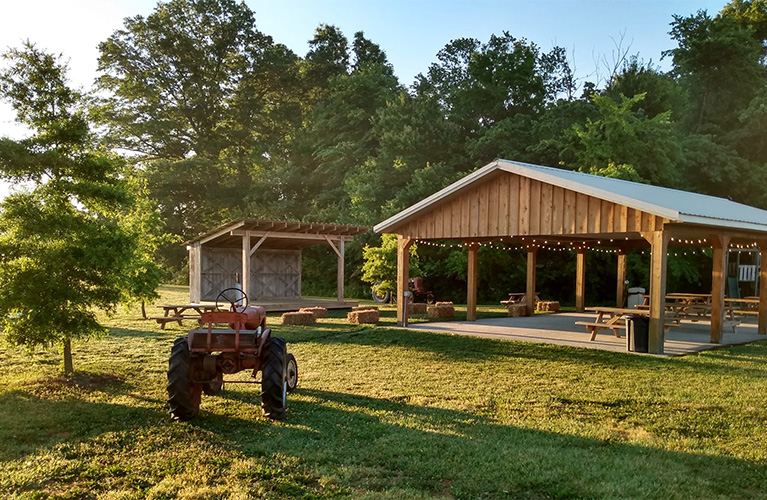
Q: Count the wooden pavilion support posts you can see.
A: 8